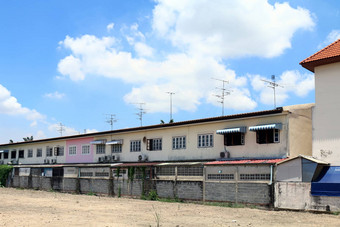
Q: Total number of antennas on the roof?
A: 6